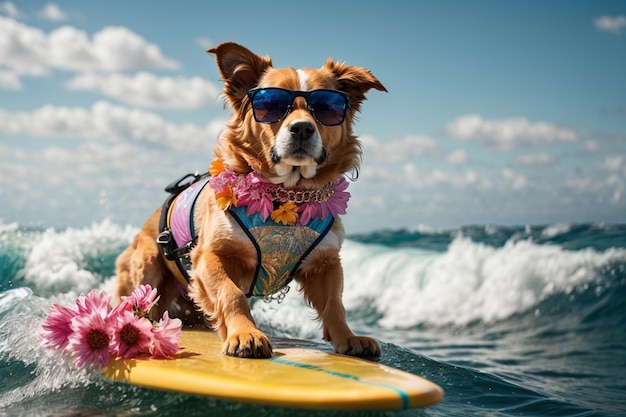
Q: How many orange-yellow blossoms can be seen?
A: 3